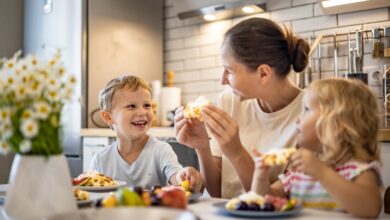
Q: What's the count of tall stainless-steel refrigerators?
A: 1